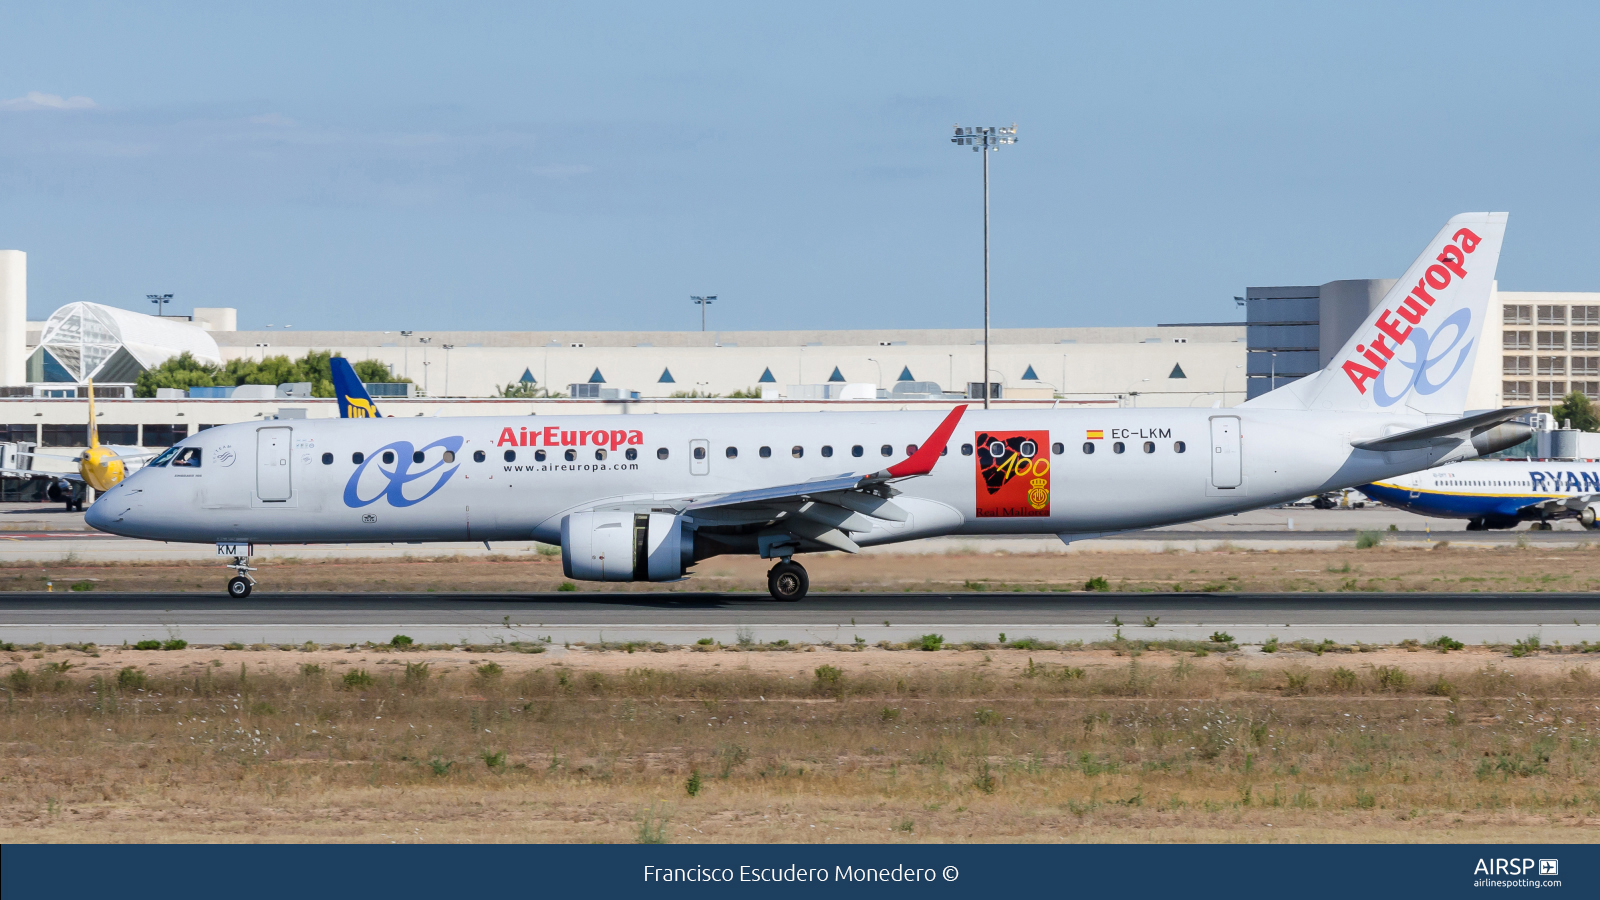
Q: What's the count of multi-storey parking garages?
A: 1